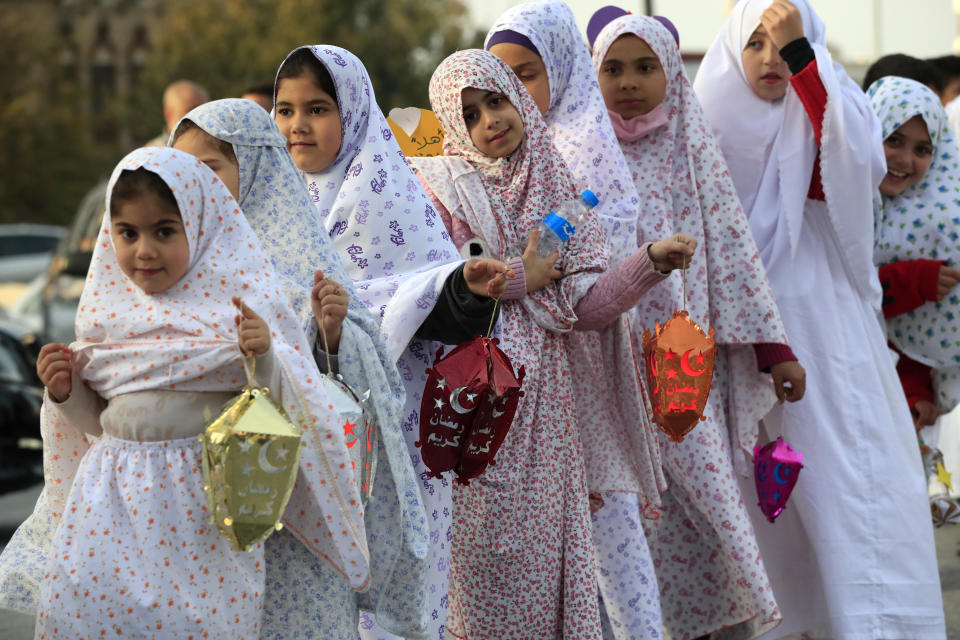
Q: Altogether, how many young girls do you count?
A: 8